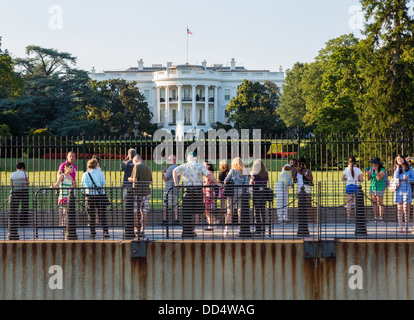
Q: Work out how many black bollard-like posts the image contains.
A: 7